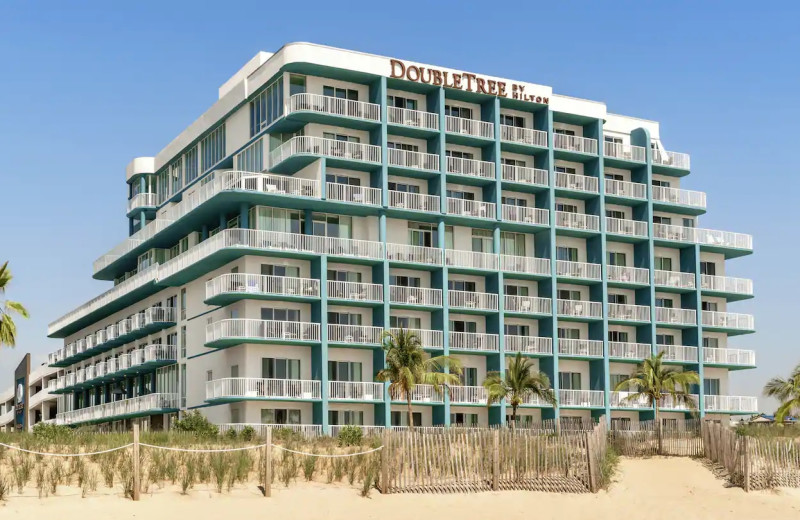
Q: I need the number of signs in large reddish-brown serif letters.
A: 1